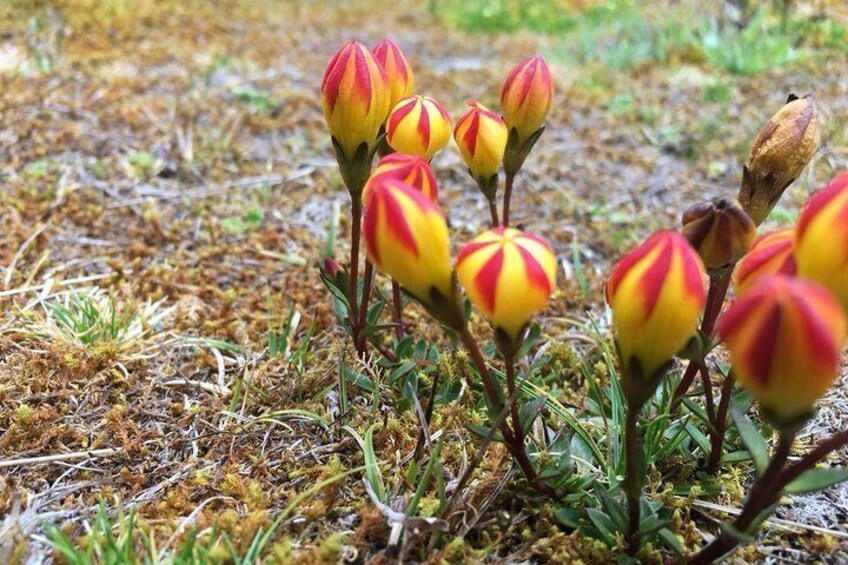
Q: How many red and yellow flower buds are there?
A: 12